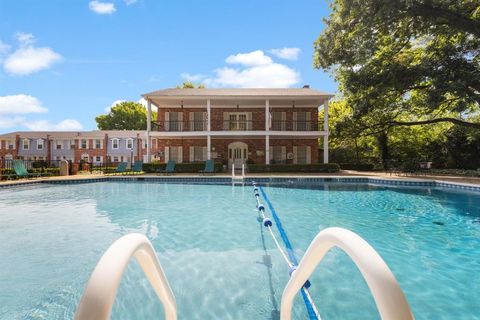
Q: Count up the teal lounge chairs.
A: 5